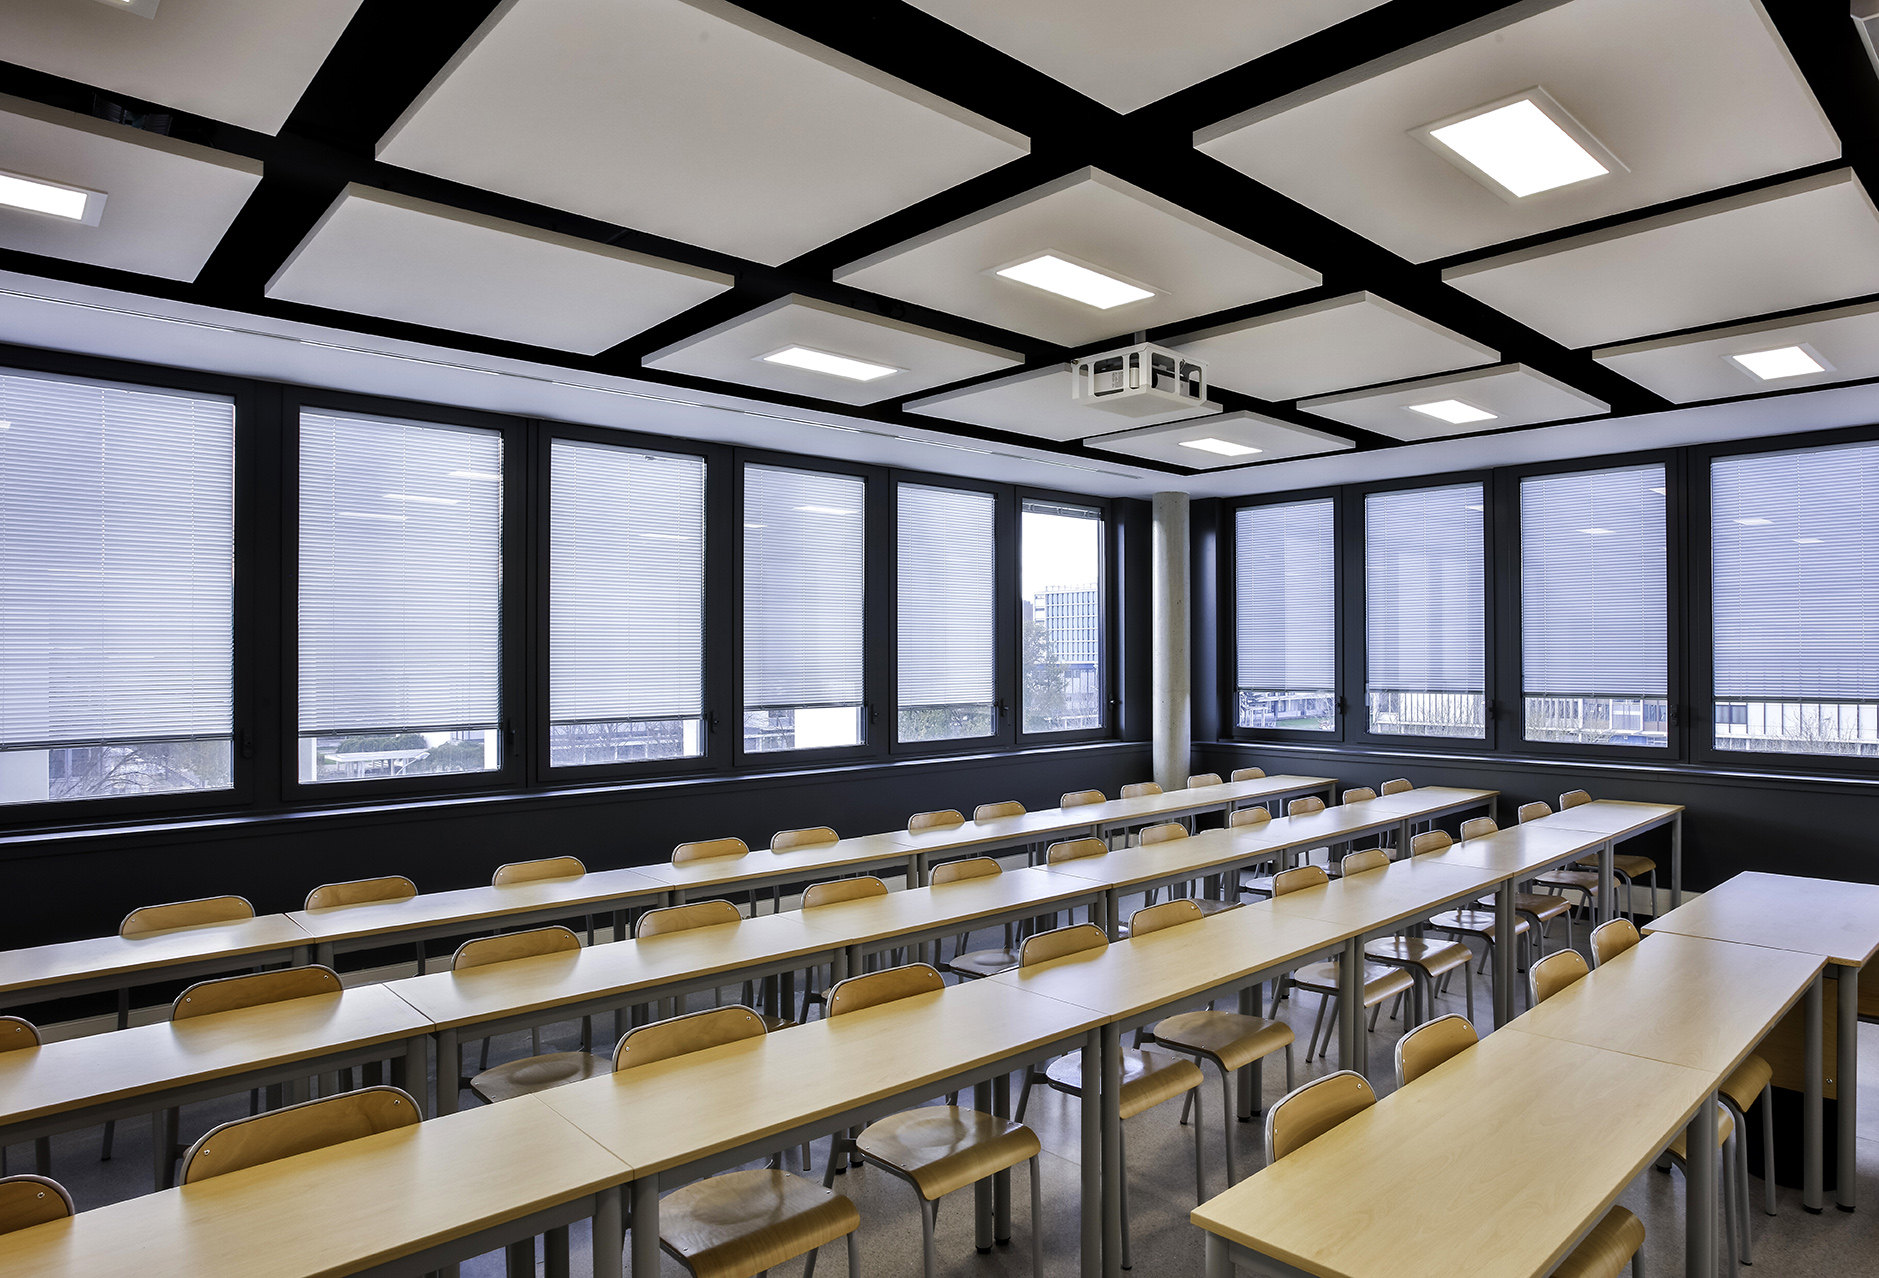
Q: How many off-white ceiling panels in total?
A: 14